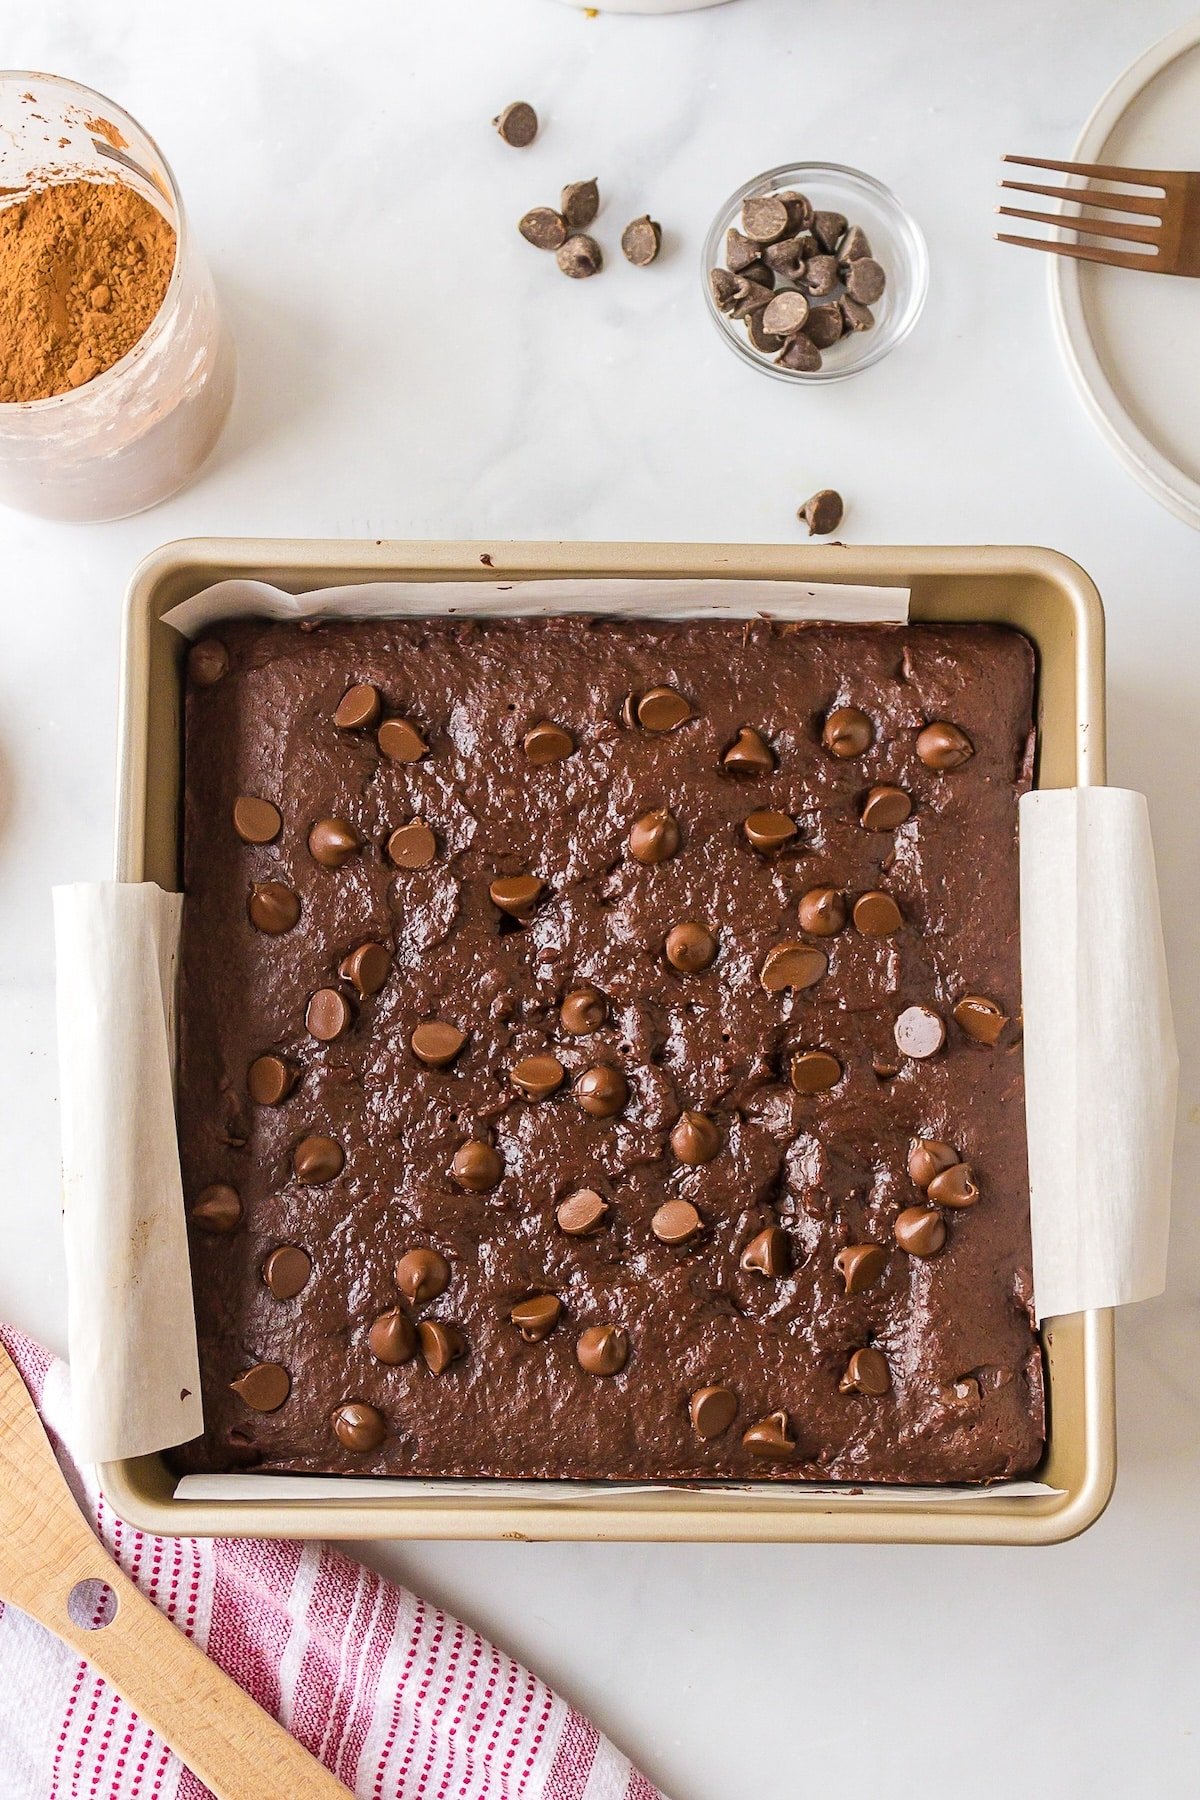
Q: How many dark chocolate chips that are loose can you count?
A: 6